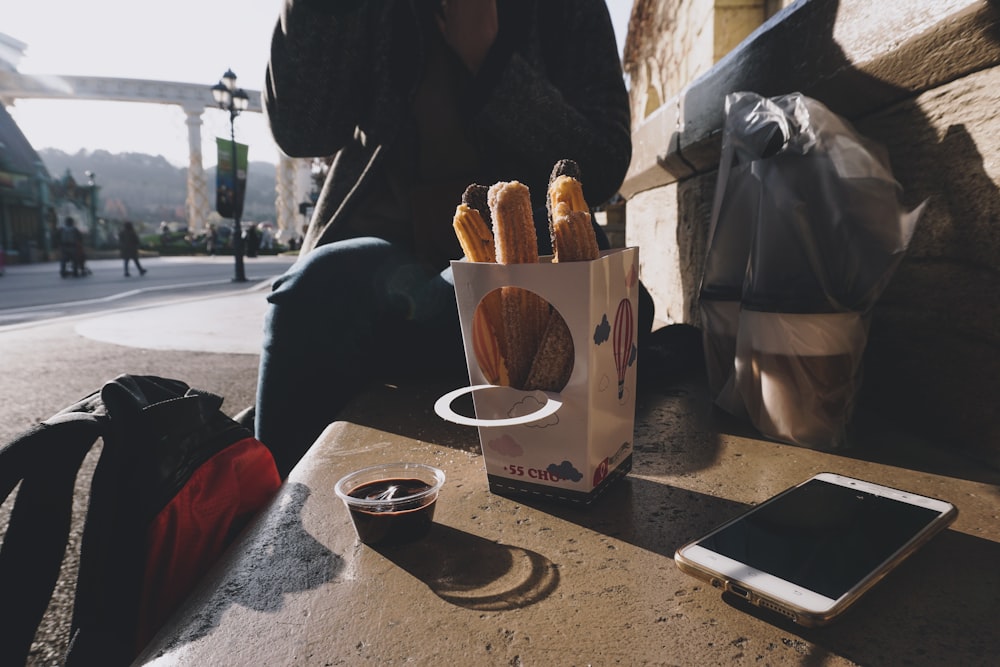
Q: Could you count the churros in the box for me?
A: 6